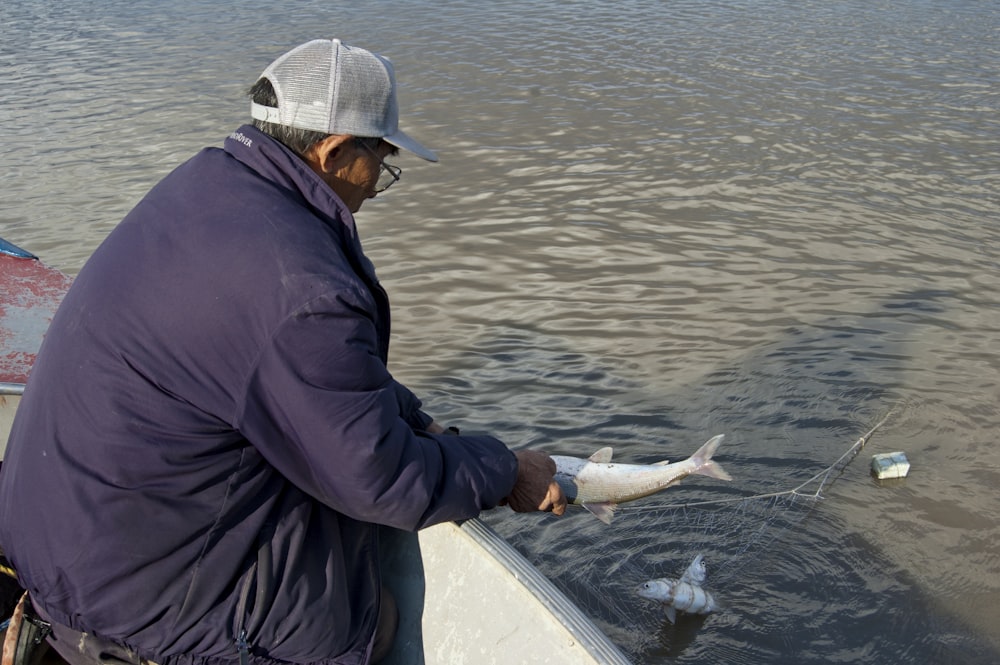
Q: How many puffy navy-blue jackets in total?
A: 1